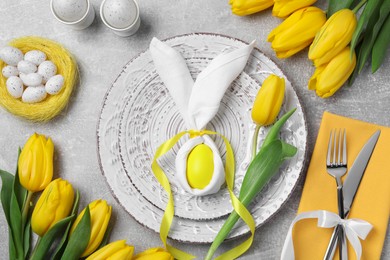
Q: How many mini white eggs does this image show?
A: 9